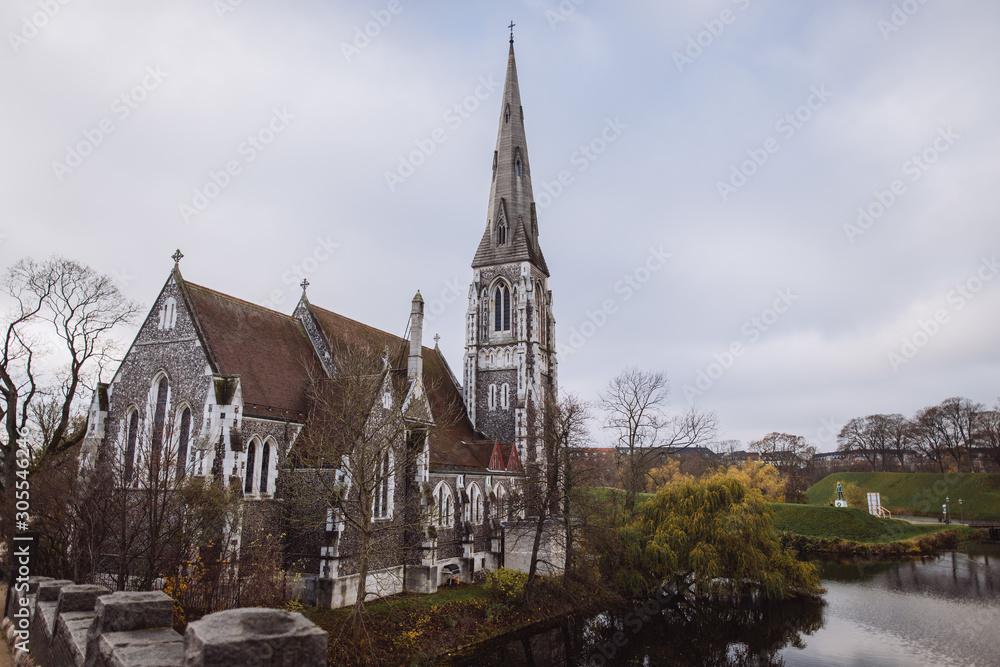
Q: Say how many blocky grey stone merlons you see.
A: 5